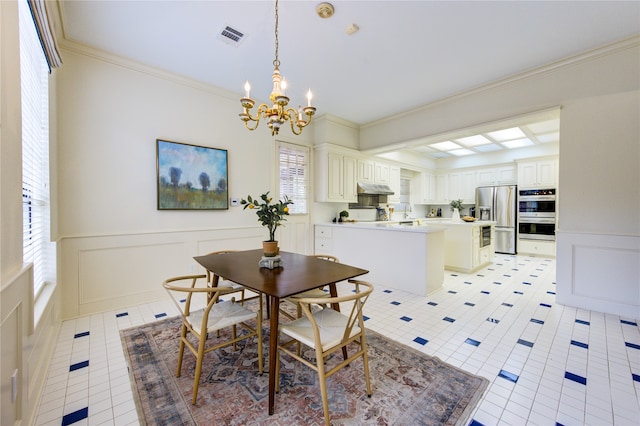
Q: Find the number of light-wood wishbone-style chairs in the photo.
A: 4